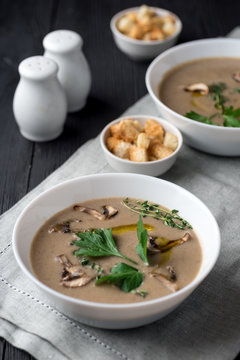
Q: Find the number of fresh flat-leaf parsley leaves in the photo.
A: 5